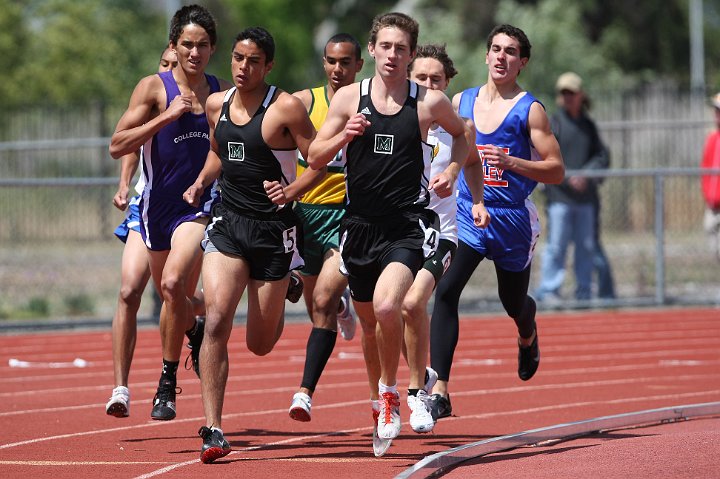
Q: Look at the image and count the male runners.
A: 7